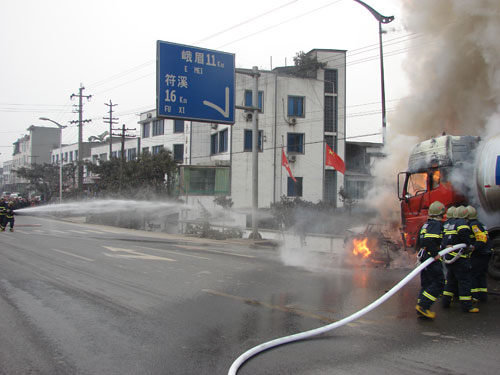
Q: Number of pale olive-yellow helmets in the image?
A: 4